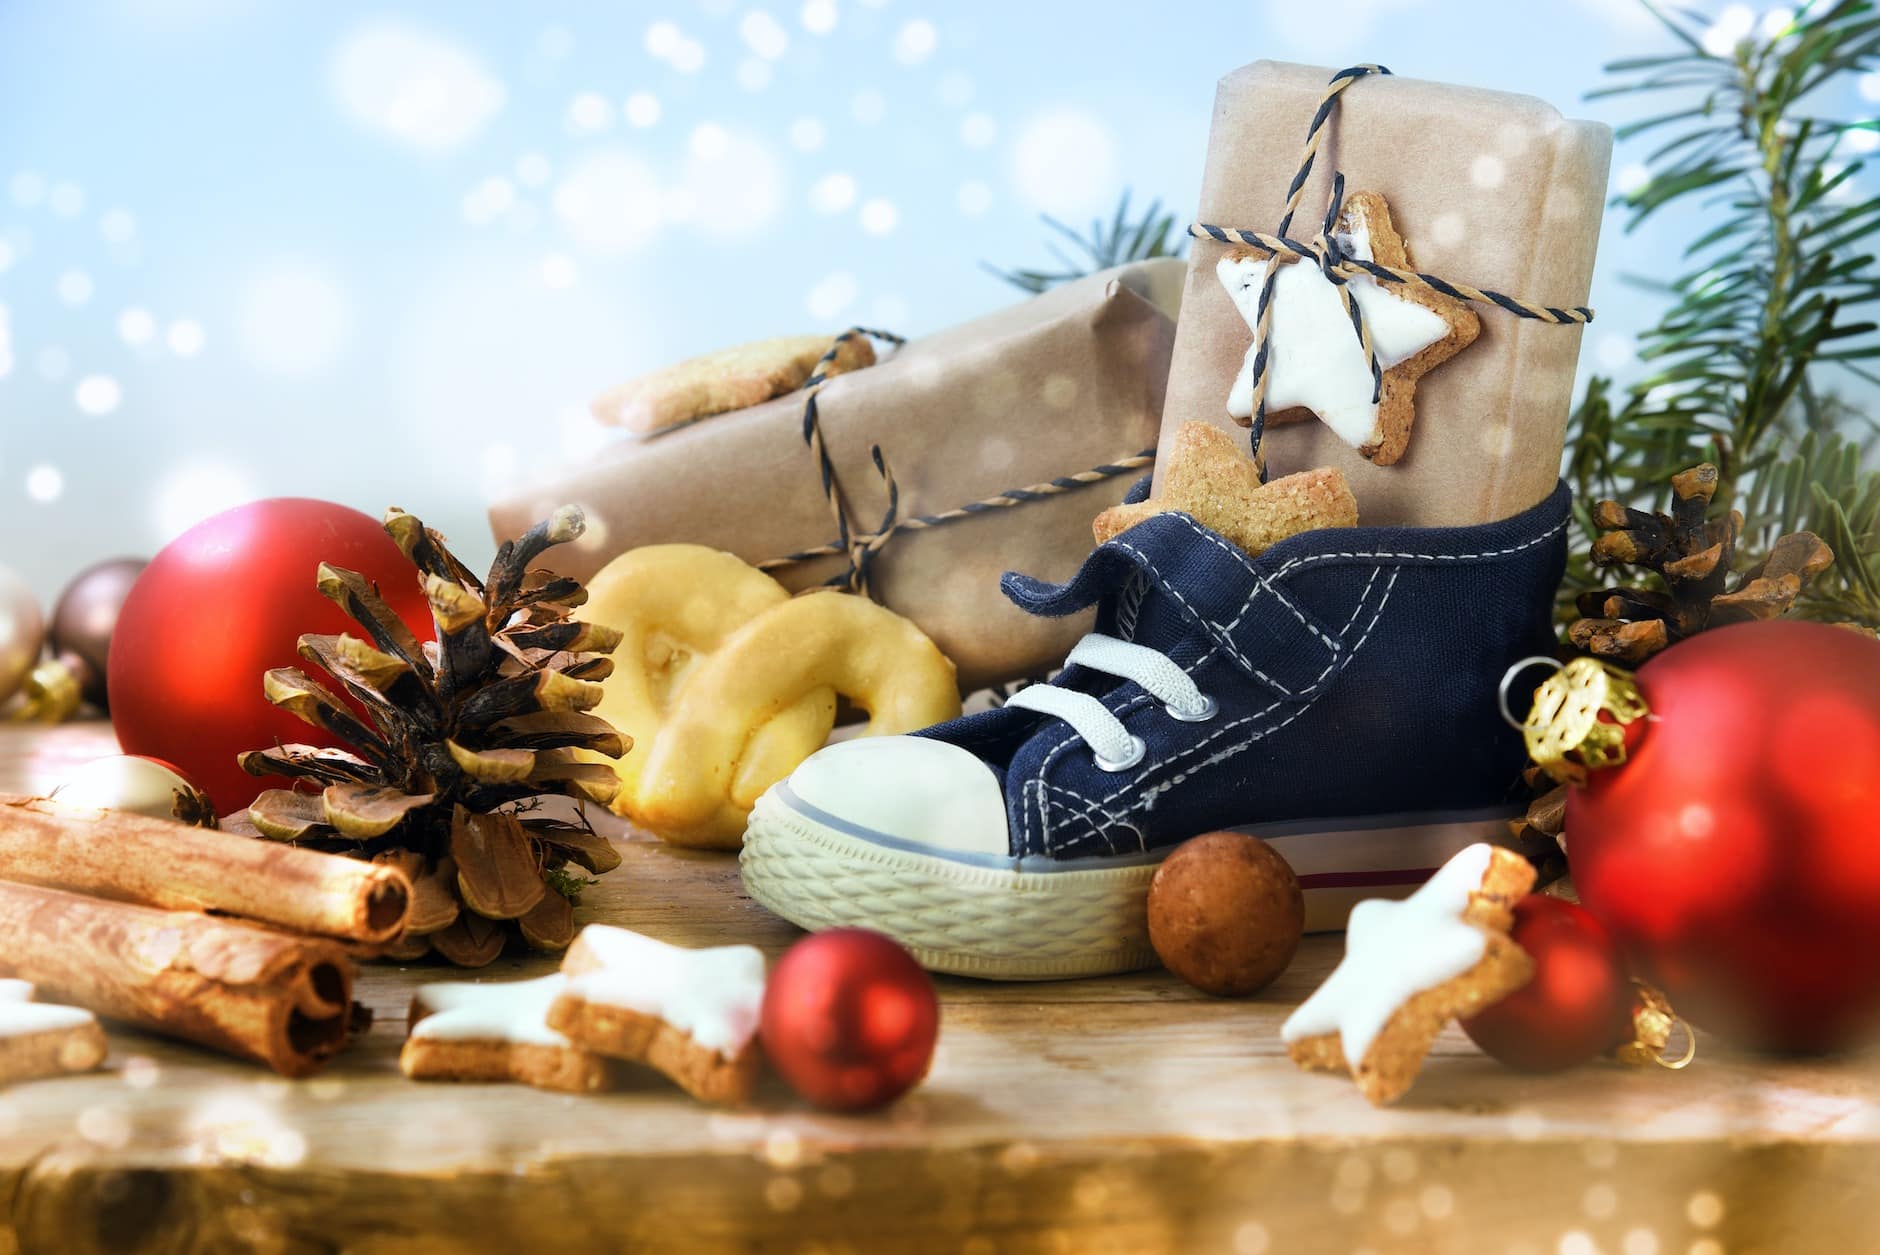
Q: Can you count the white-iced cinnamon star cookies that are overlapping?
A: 2